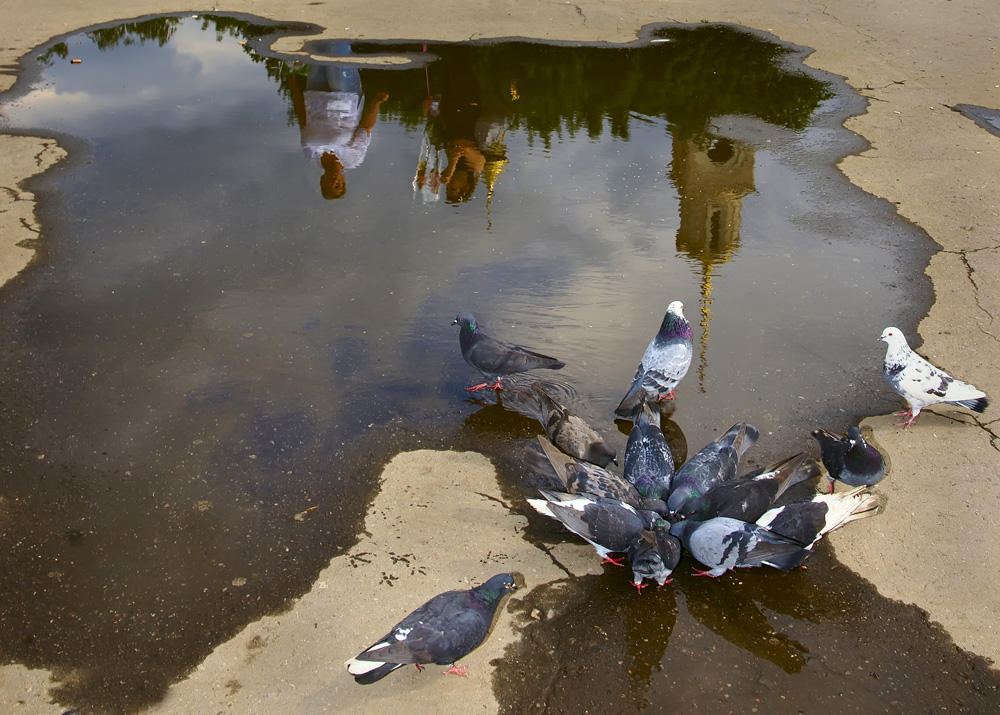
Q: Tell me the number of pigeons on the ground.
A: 14